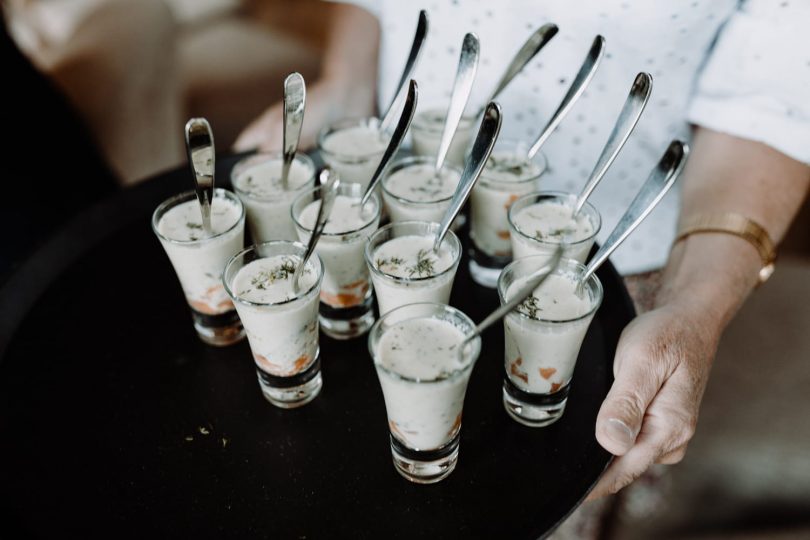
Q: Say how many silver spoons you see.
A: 12